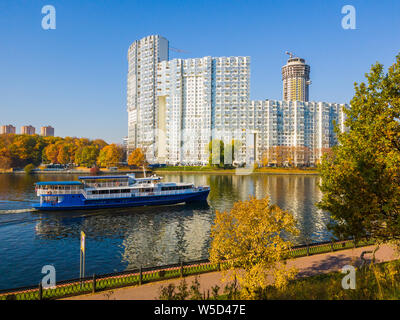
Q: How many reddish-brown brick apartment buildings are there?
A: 3